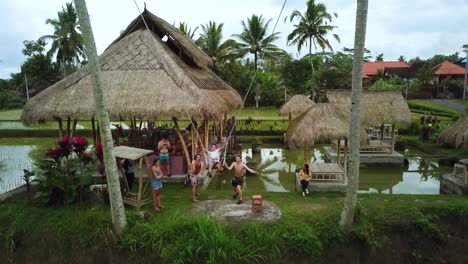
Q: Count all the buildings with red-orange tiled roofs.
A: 2